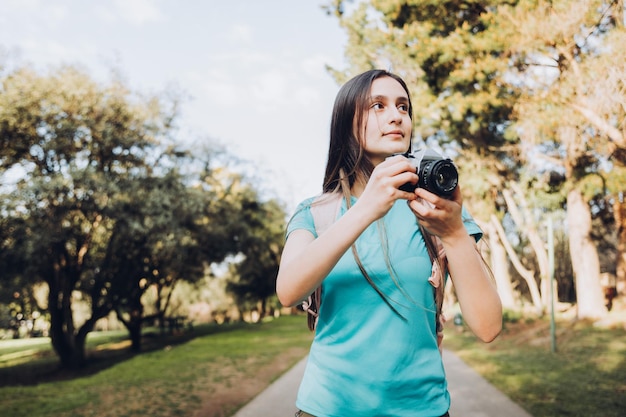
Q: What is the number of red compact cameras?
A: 0